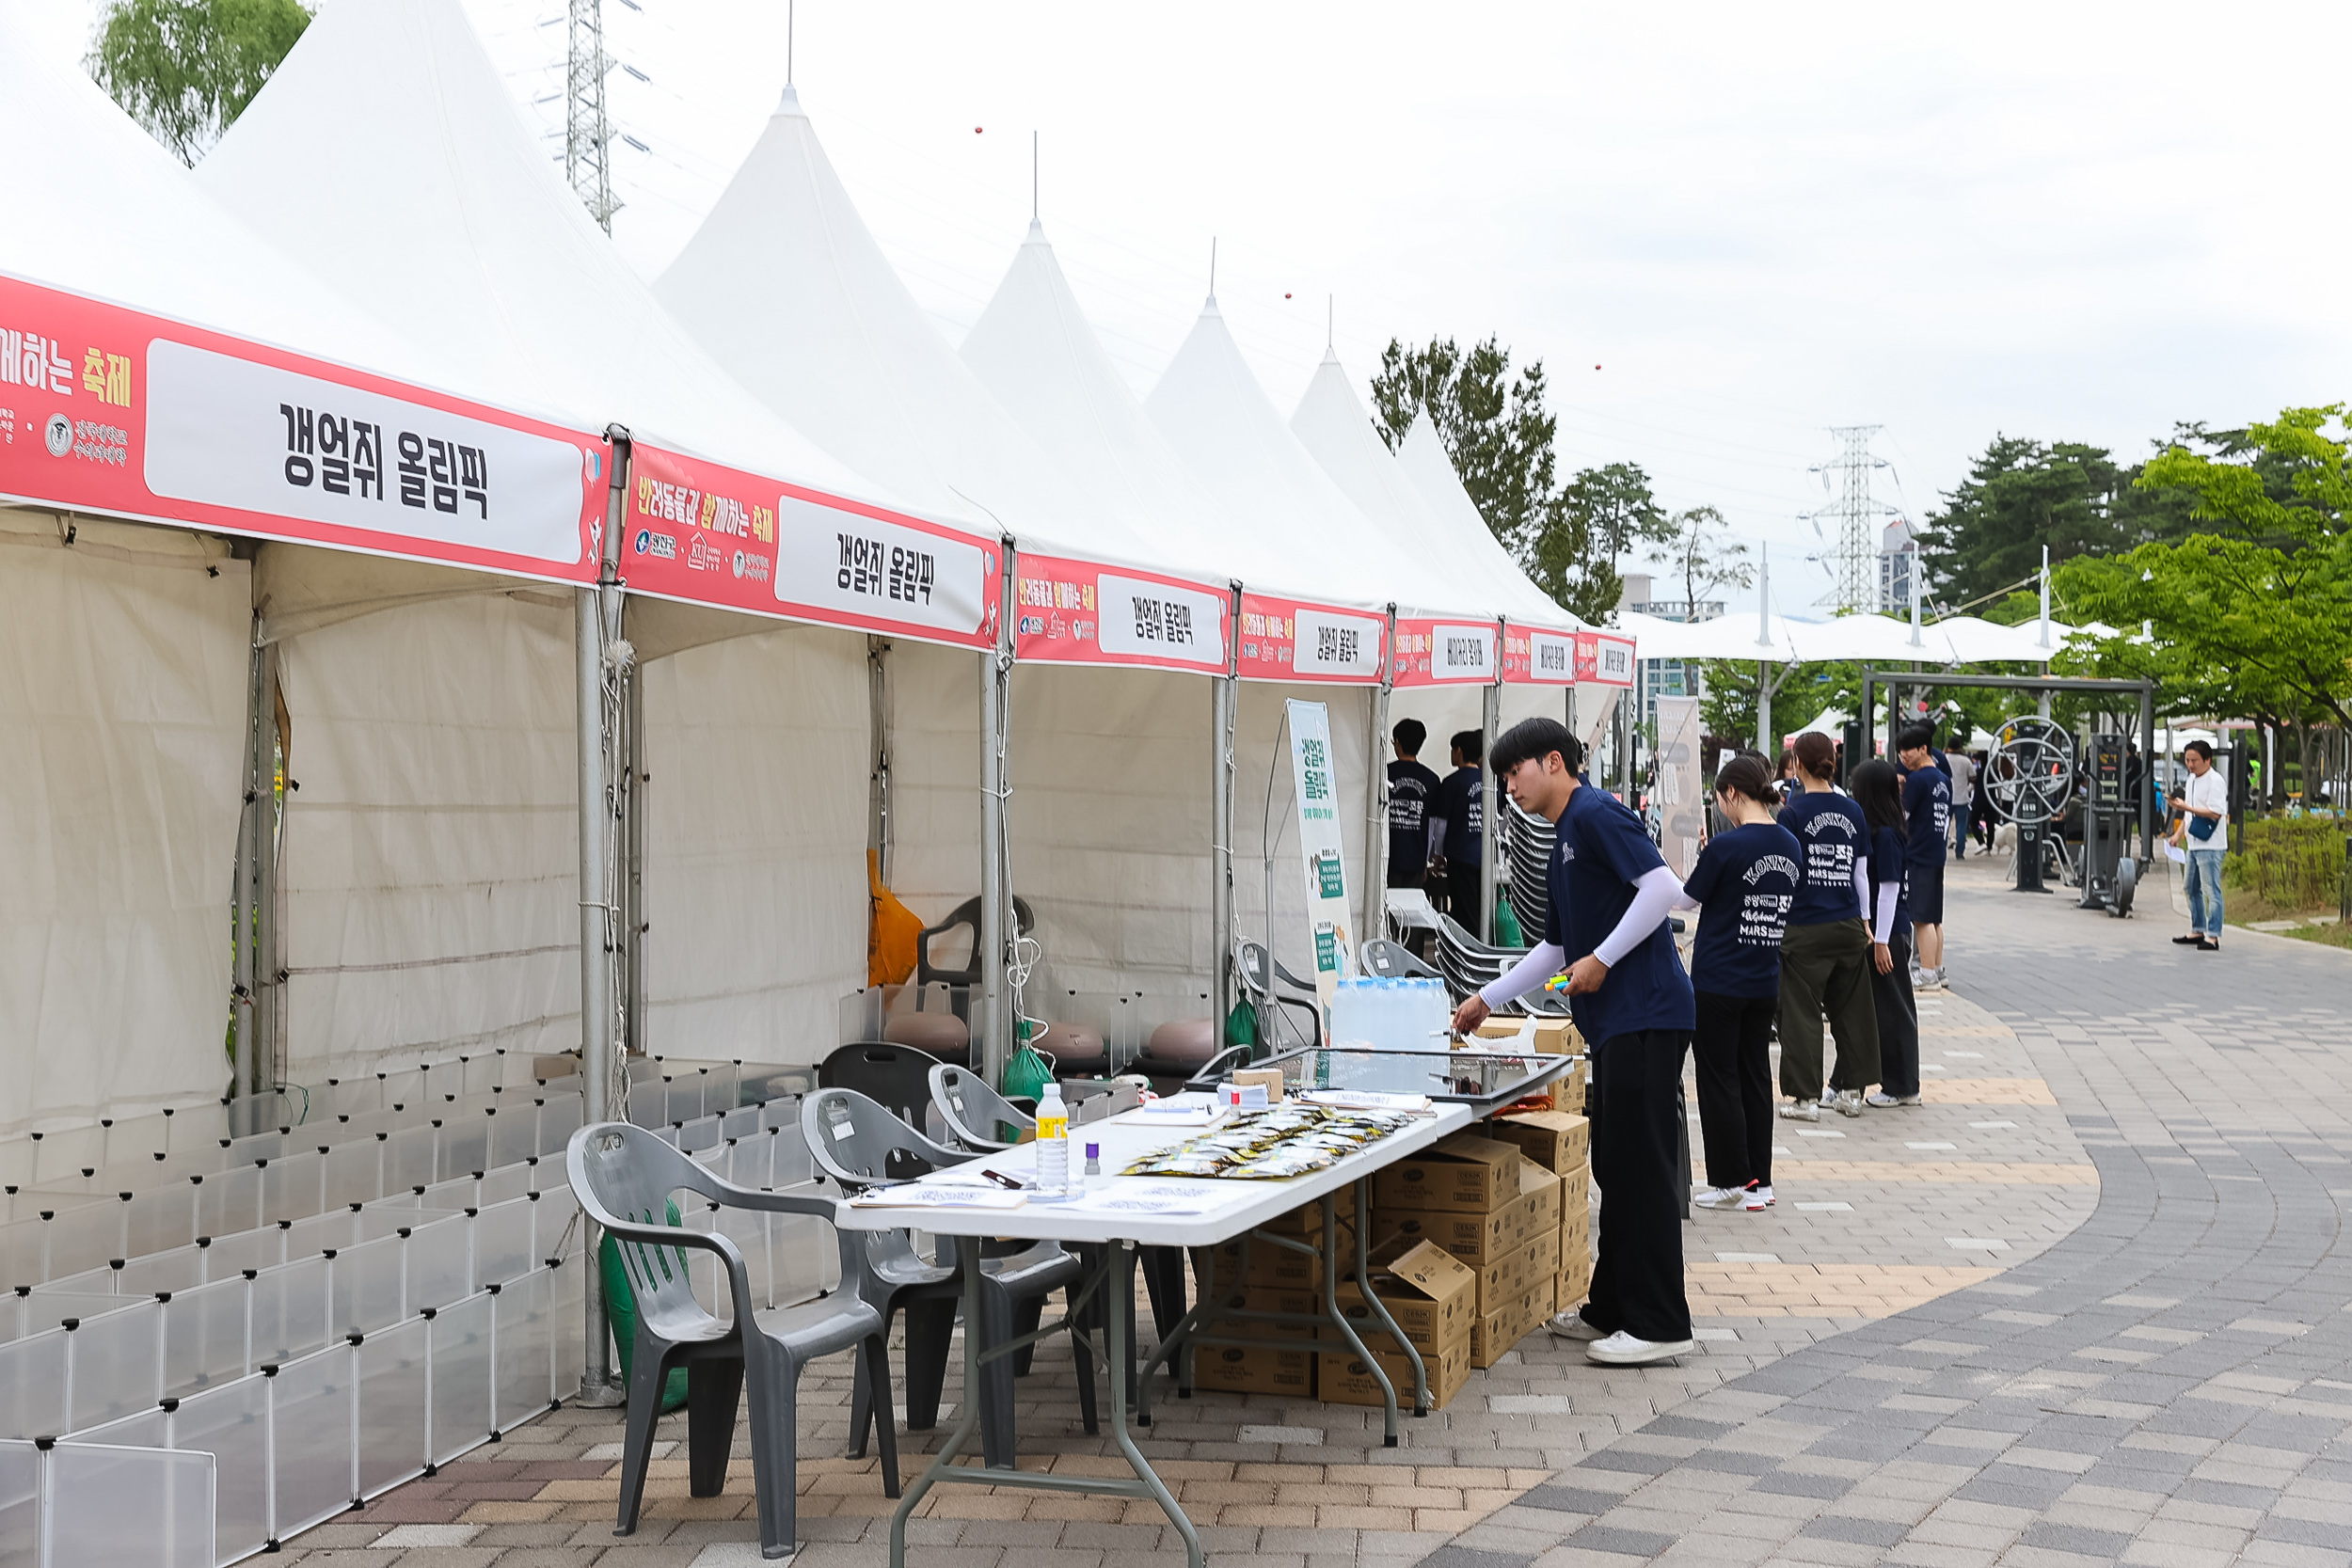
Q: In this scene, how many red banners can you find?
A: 7